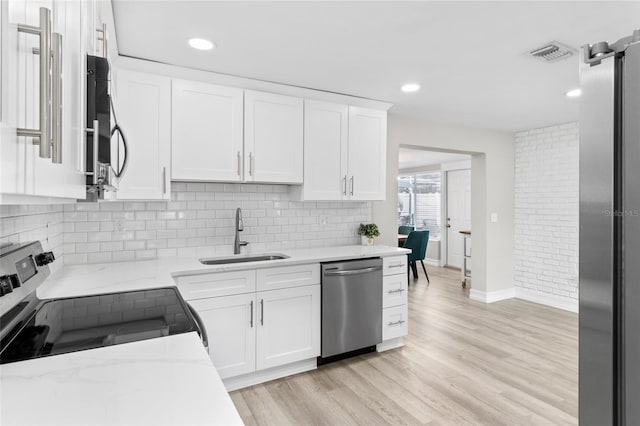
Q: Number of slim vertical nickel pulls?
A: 12